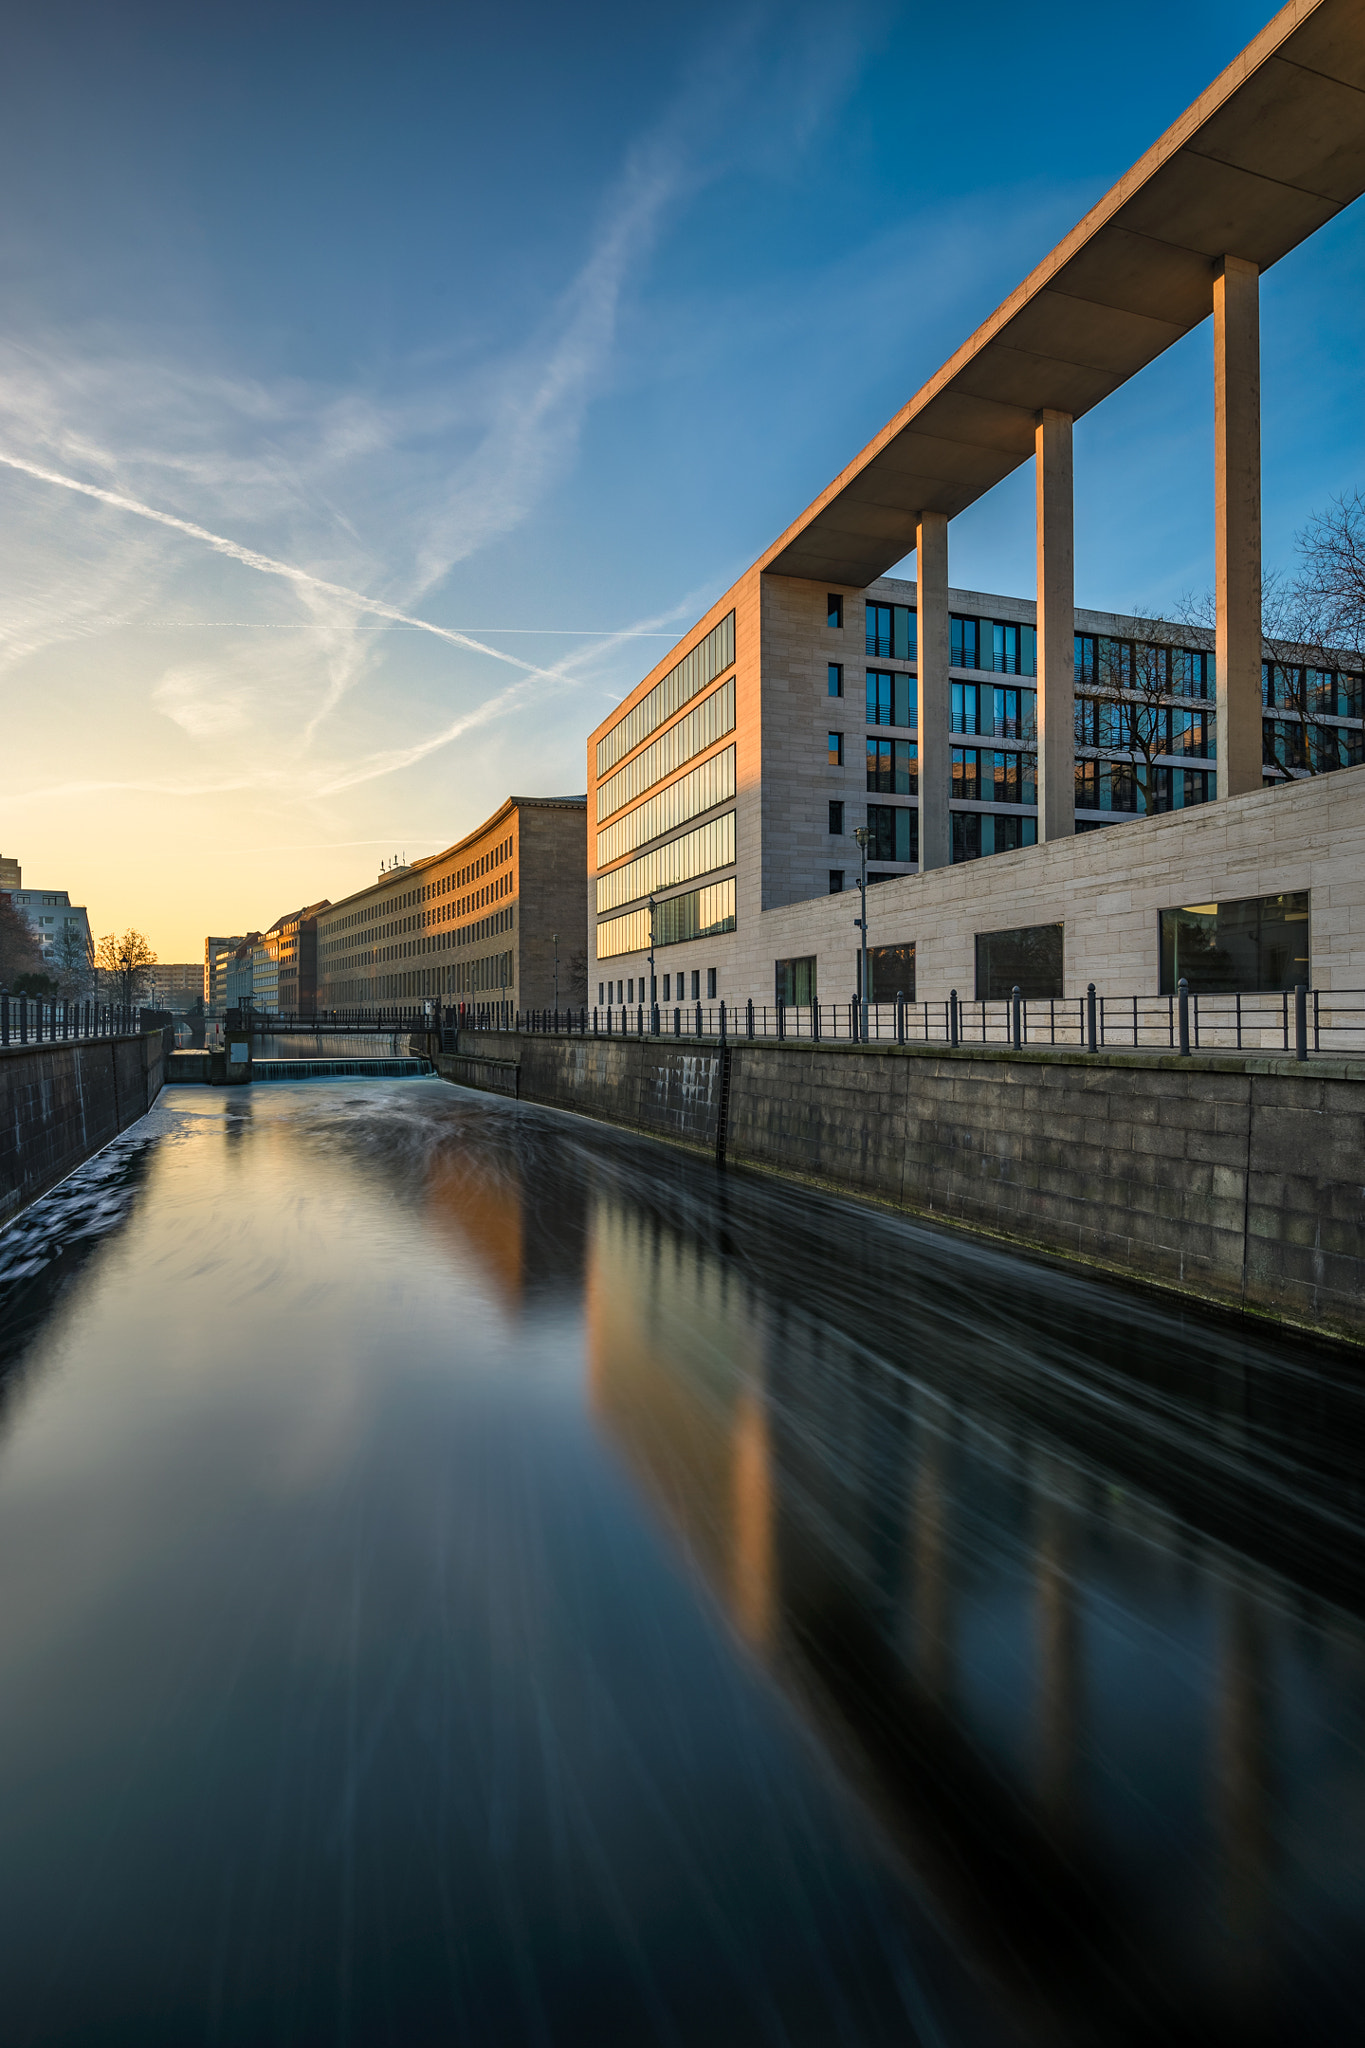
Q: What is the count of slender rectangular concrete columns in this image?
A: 3